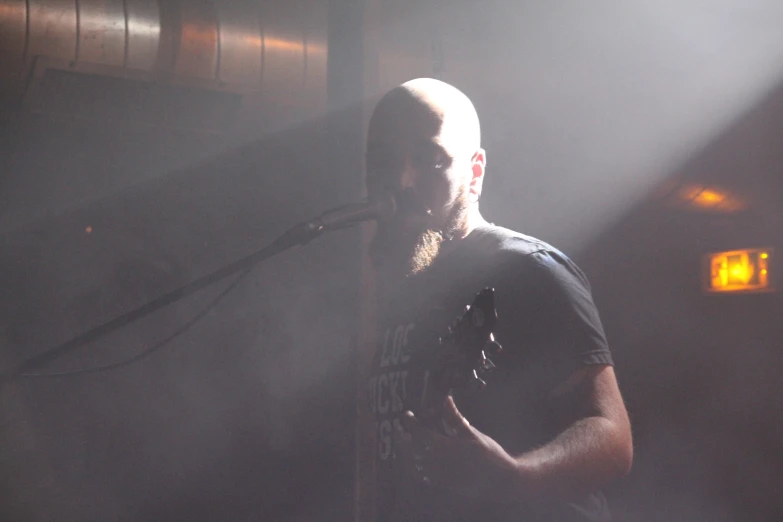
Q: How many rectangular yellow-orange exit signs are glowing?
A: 1